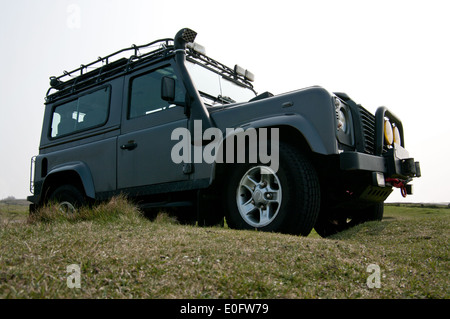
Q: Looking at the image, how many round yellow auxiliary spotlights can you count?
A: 2